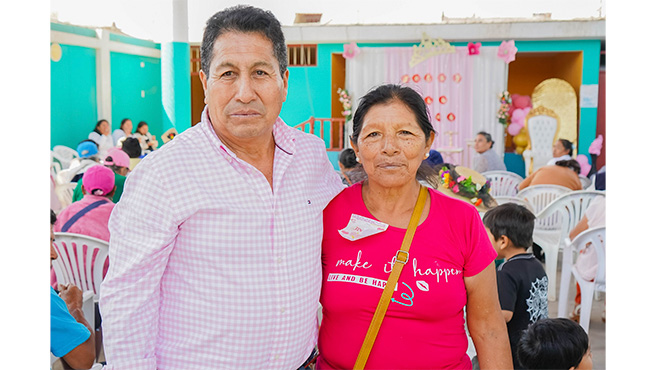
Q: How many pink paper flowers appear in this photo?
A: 3